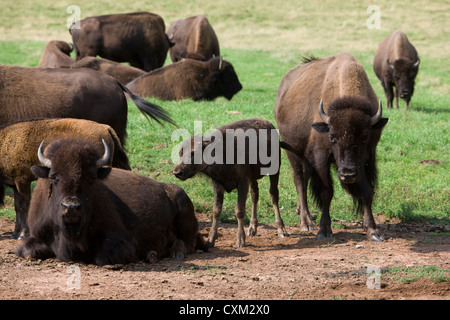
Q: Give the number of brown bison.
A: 11